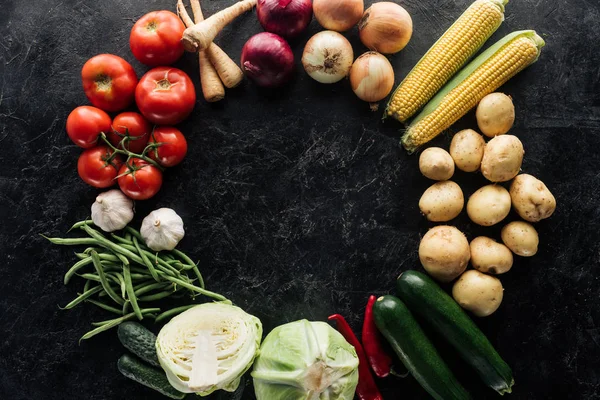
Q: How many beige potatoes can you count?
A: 11